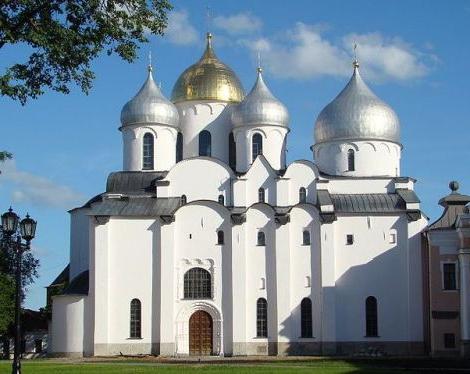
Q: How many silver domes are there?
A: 3